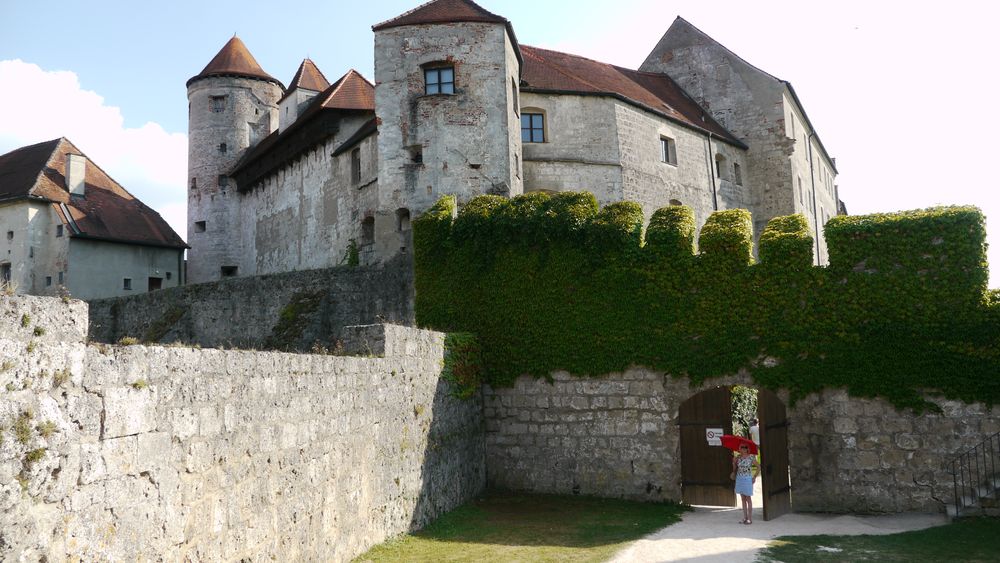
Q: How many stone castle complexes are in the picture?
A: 1